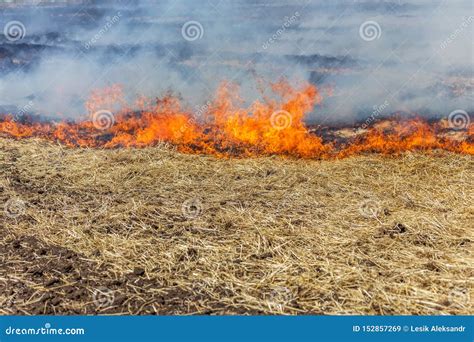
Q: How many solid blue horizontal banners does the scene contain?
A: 1